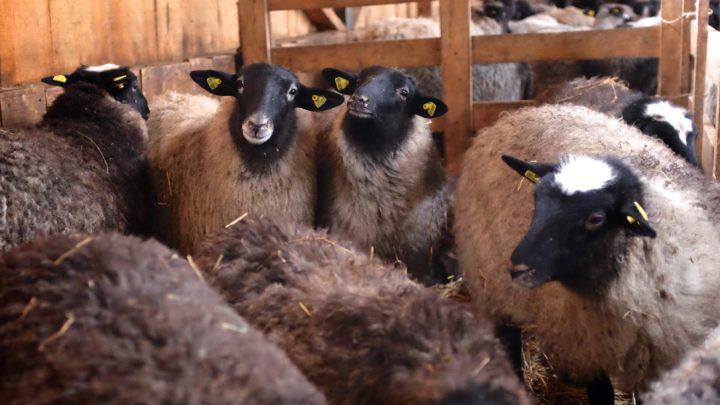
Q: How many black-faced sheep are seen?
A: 5